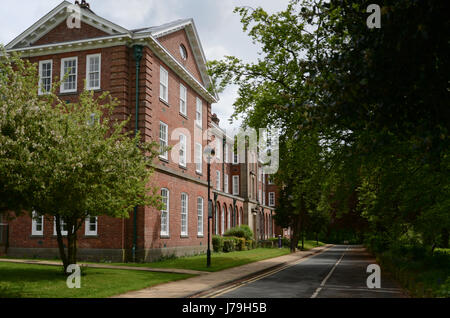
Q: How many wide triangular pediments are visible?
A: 2